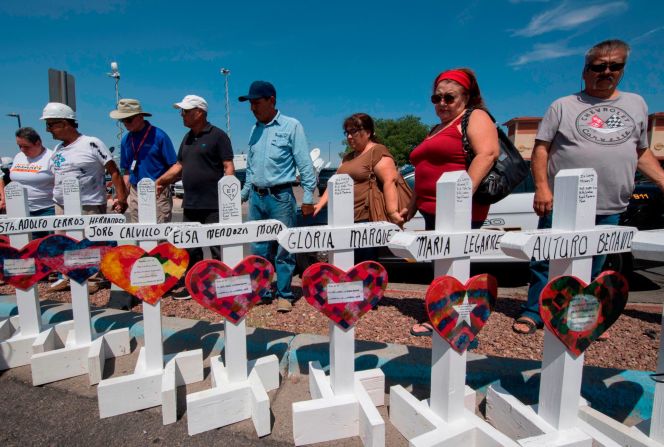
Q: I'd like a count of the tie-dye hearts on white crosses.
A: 7